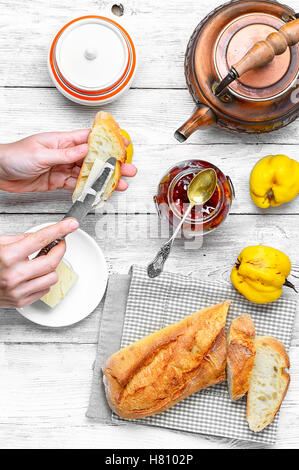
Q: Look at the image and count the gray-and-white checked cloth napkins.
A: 1